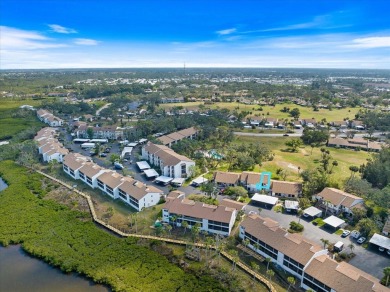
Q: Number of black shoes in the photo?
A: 0